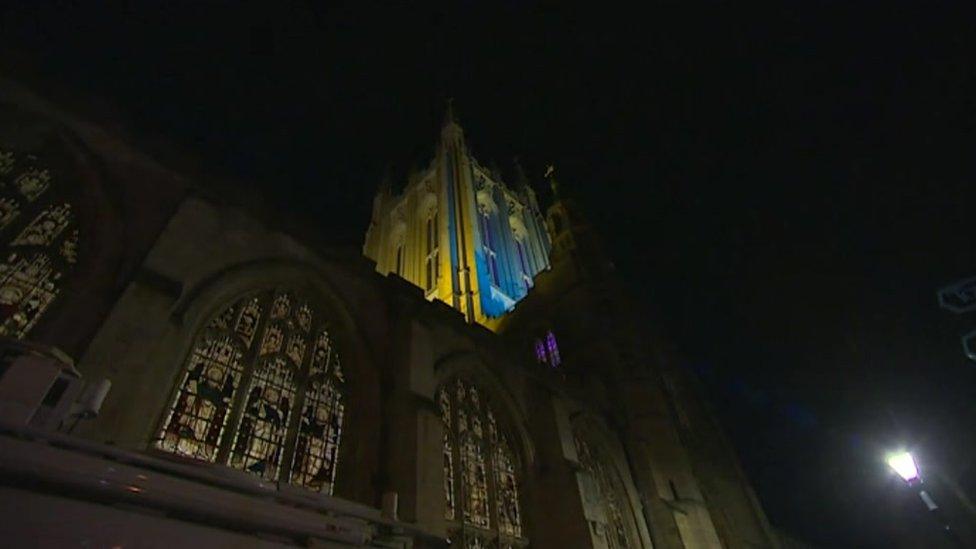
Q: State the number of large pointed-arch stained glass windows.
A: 4